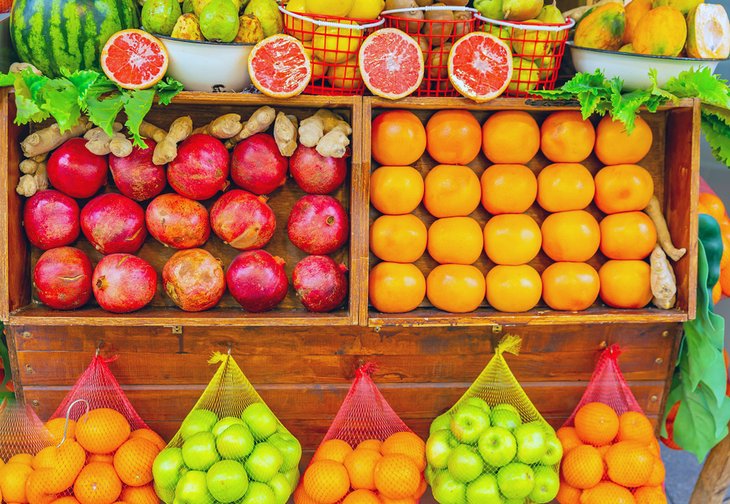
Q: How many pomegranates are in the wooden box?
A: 15